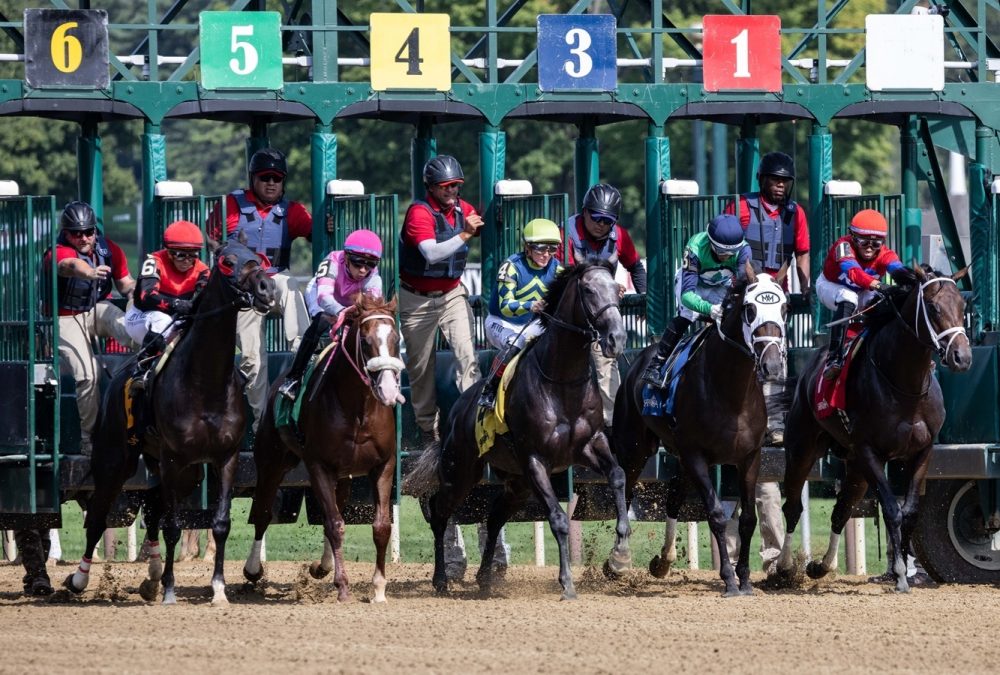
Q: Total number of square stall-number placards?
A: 6